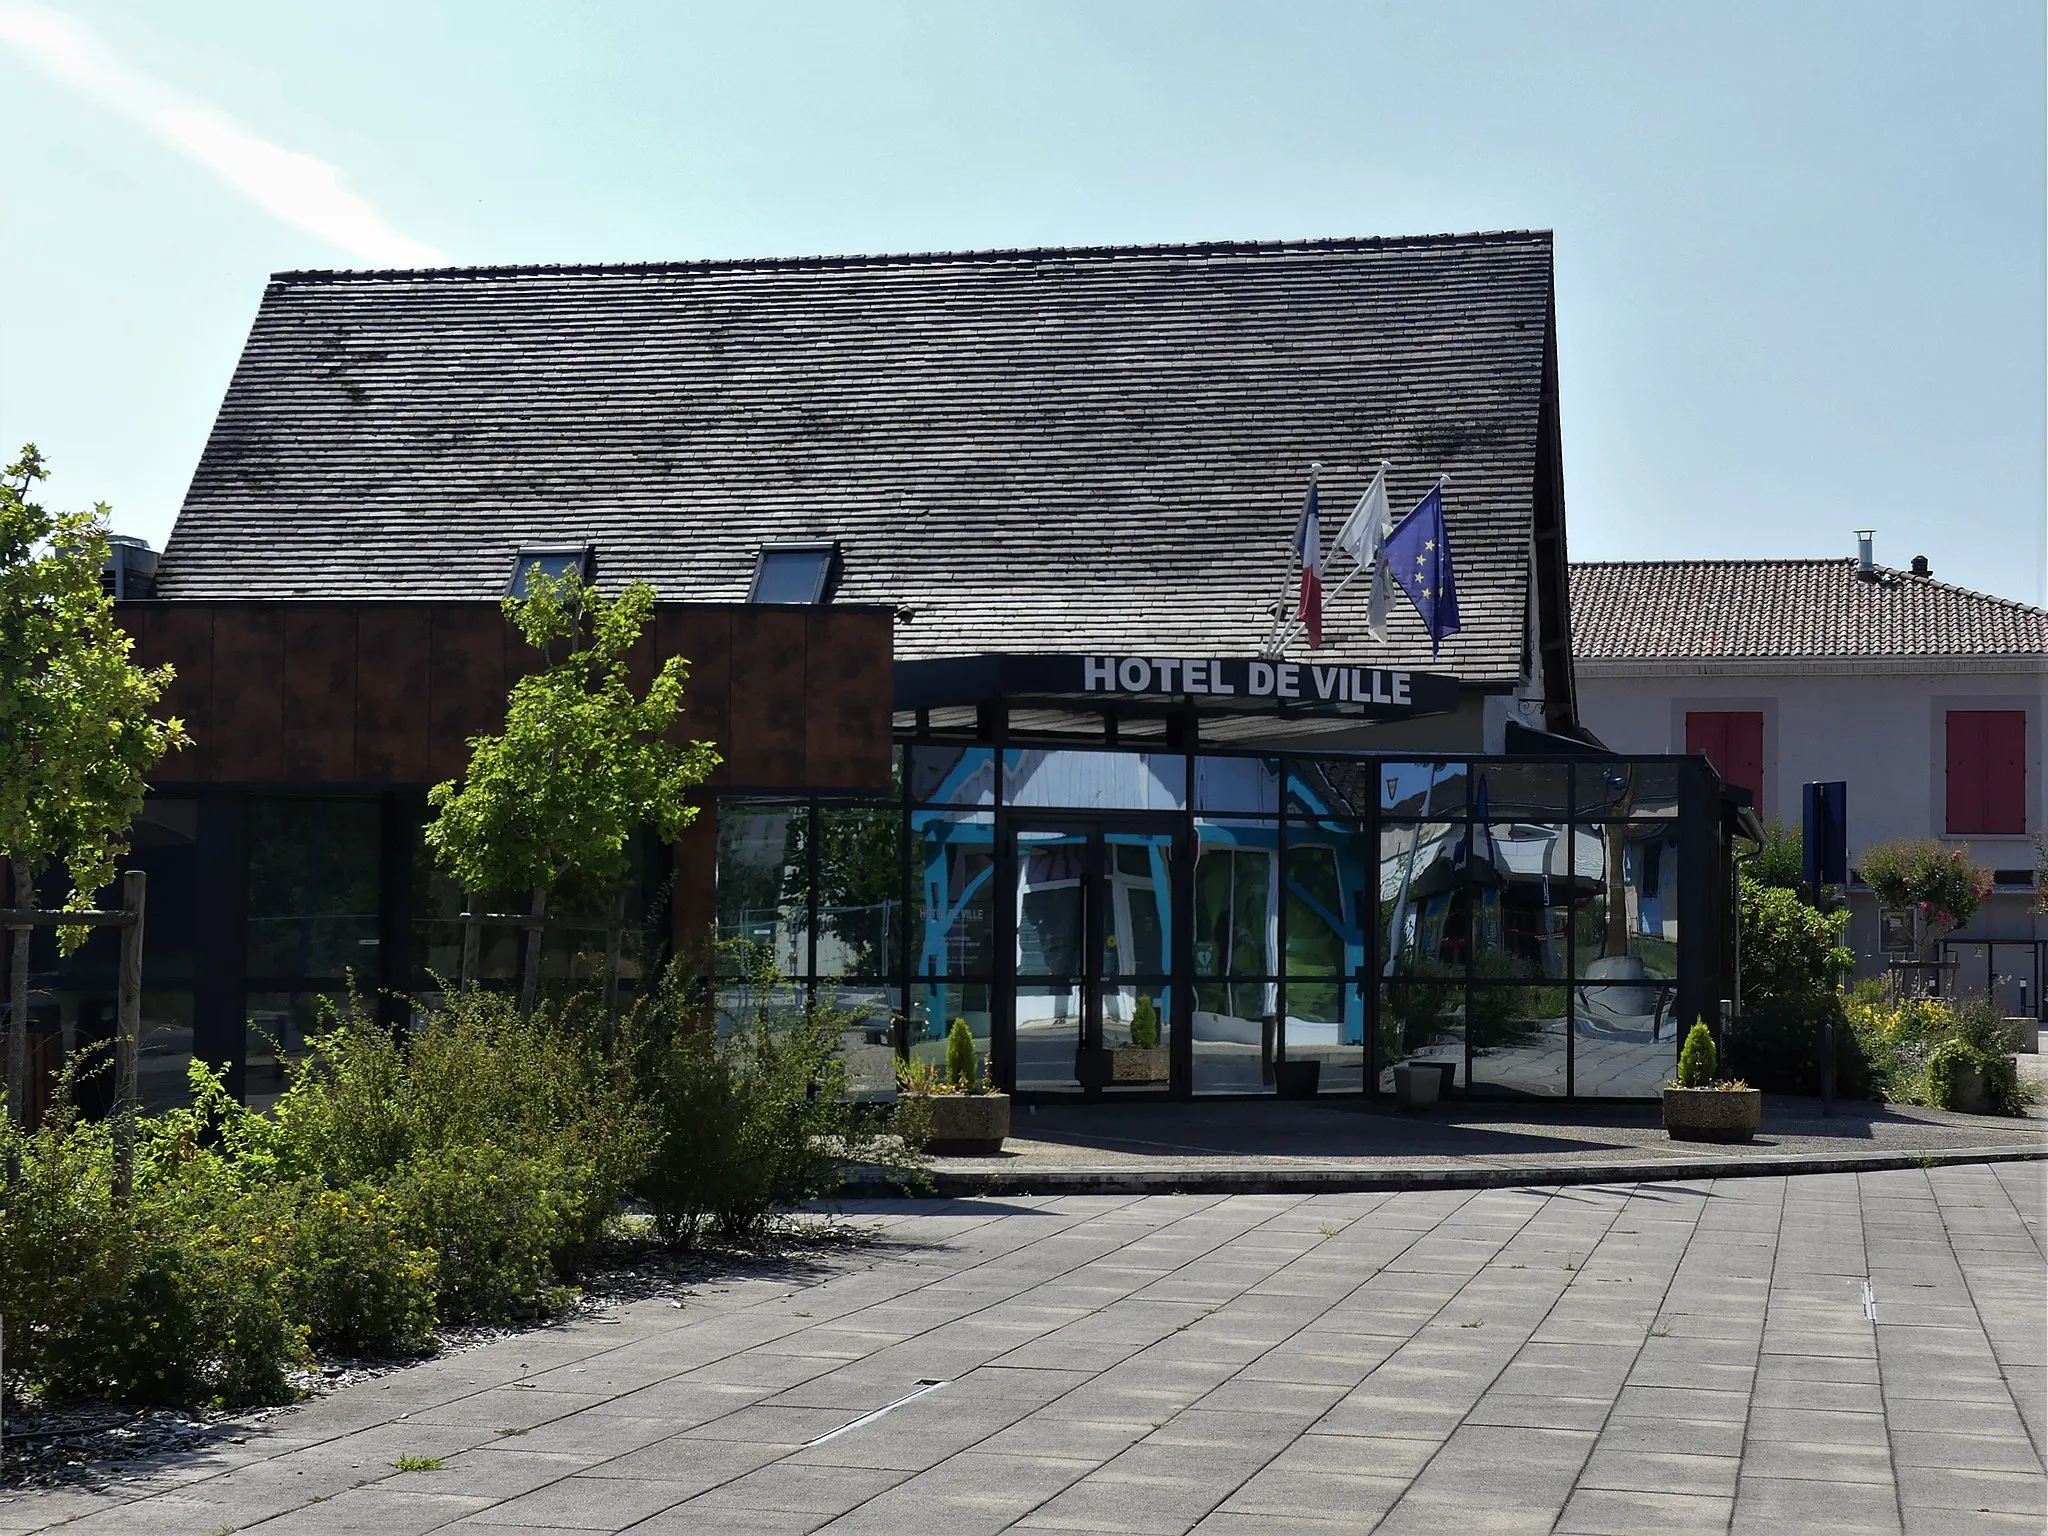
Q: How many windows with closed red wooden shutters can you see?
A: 2